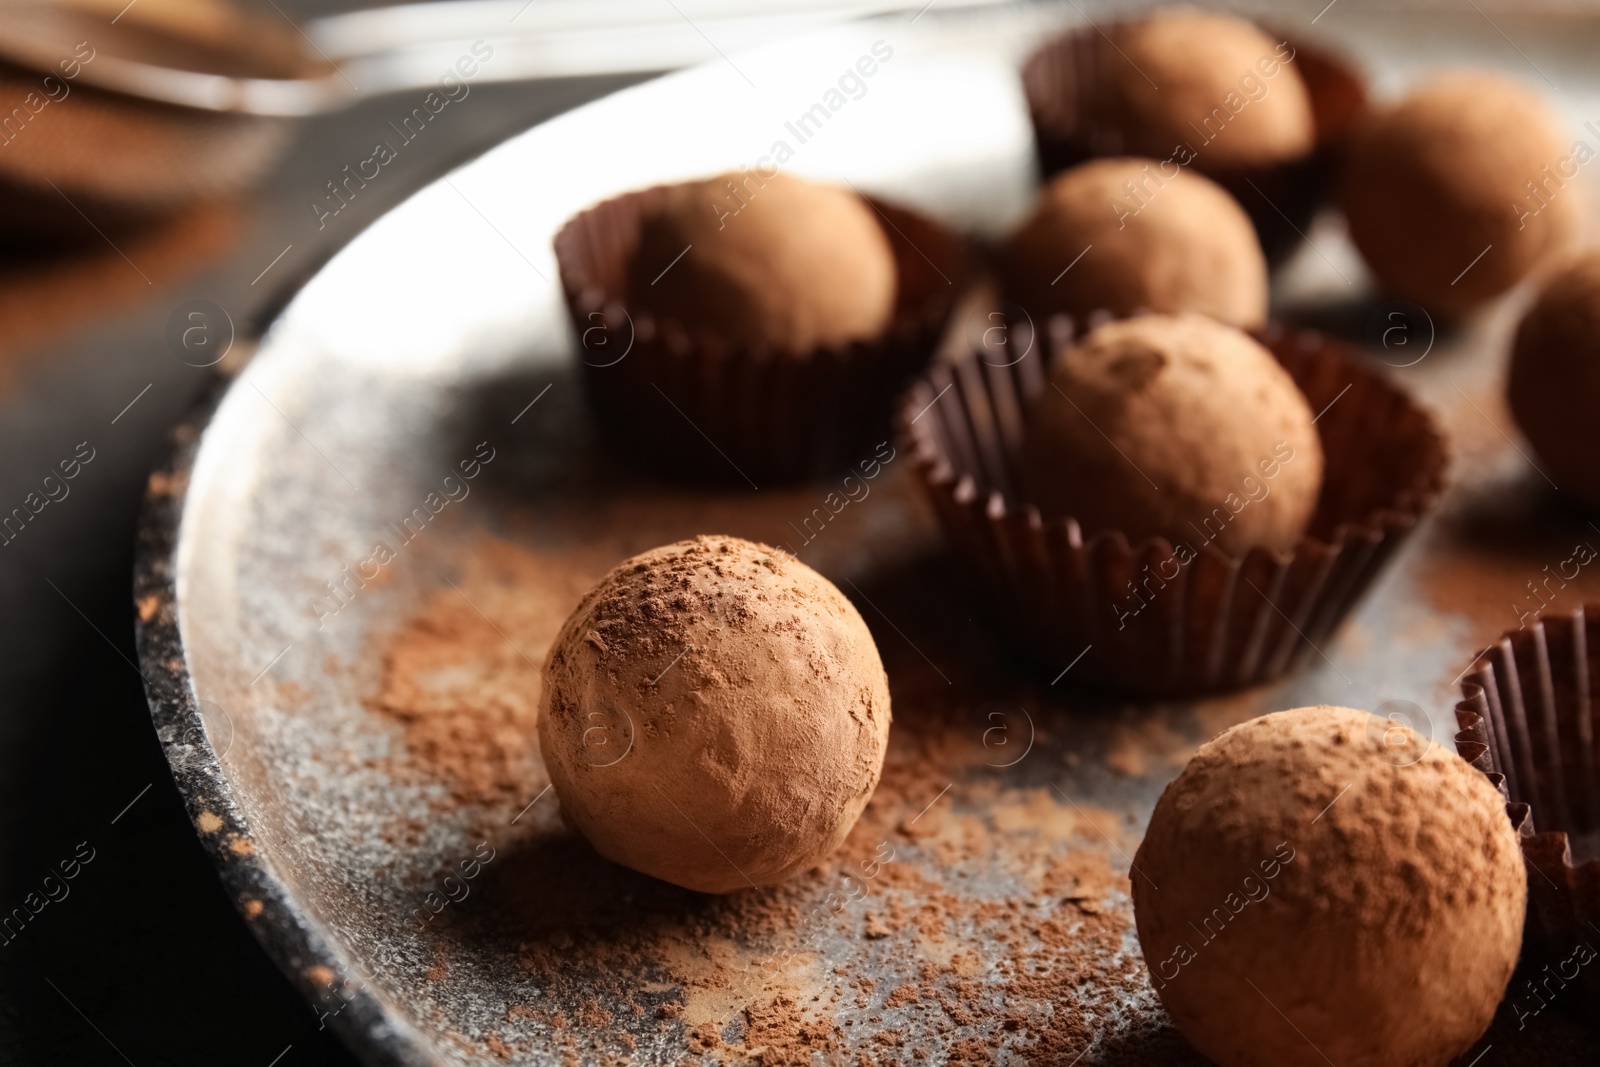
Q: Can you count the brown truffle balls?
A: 8